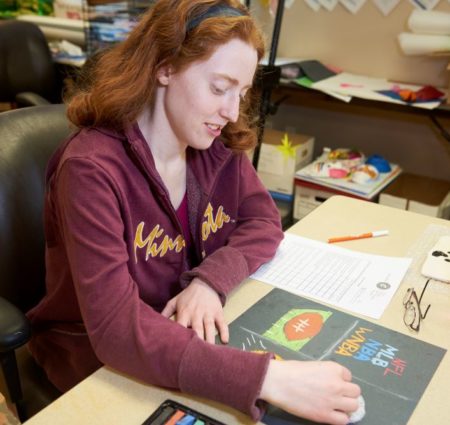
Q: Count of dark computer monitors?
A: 0